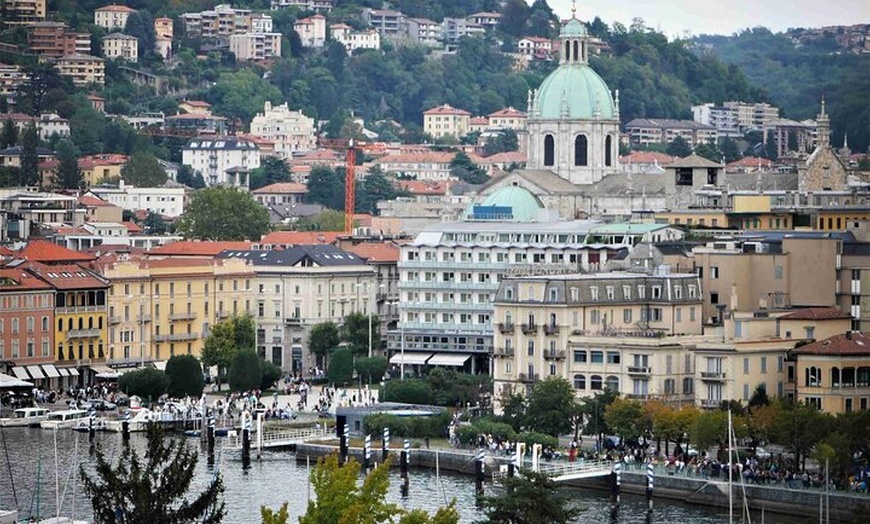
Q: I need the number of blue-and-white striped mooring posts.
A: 12